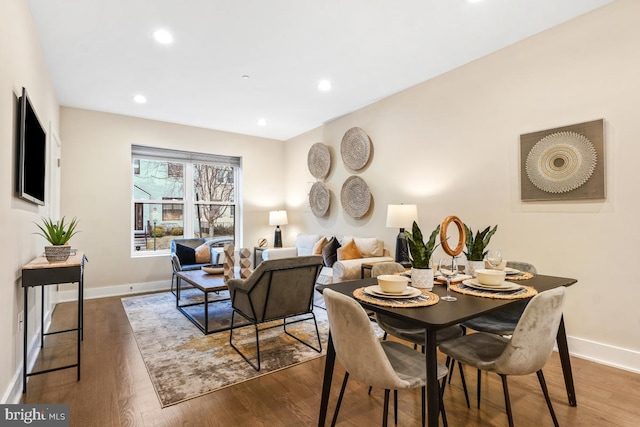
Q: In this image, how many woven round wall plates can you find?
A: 4